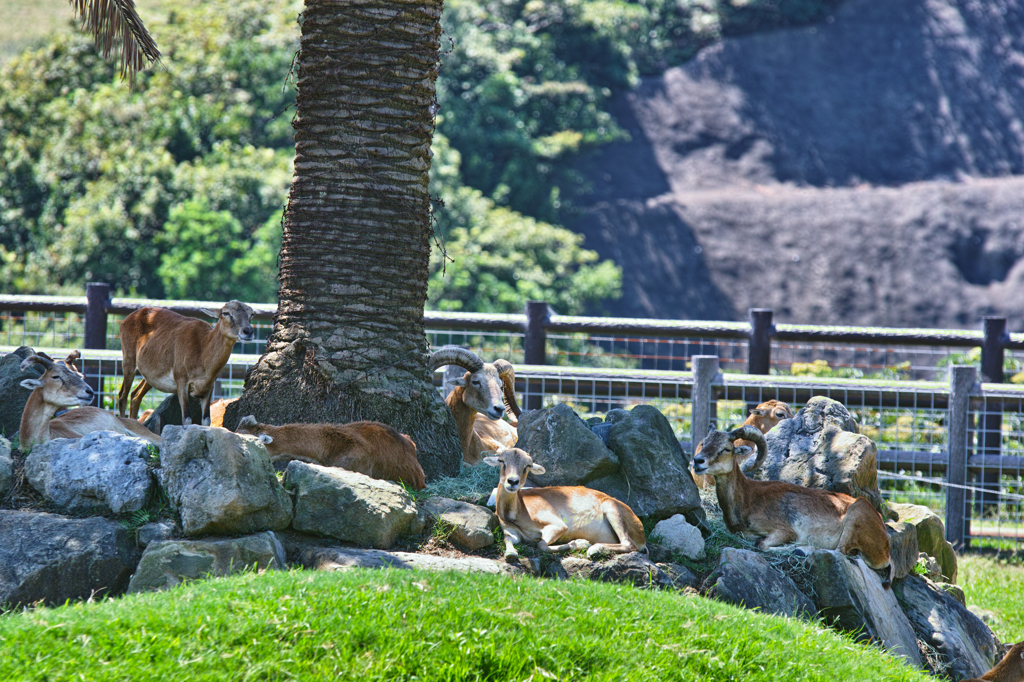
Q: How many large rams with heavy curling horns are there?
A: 2